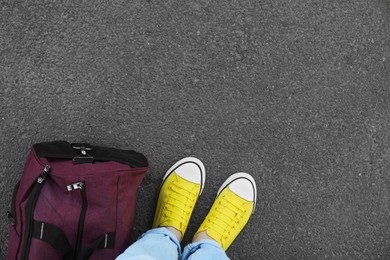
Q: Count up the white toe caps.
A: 2